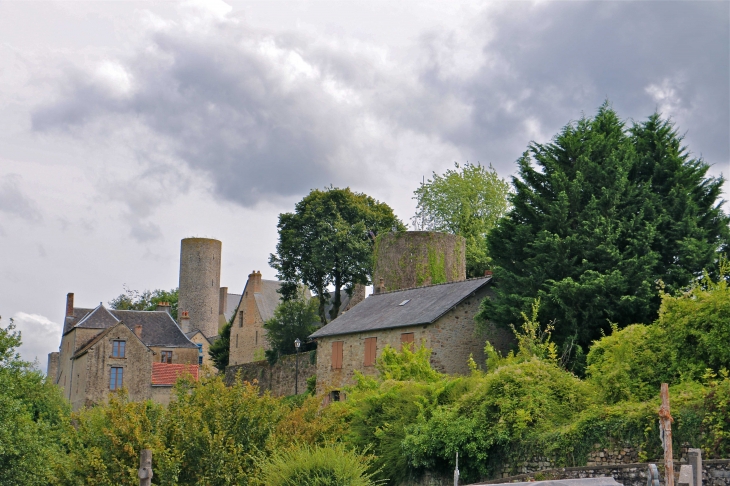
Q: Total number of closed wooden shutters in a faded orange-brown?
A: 3